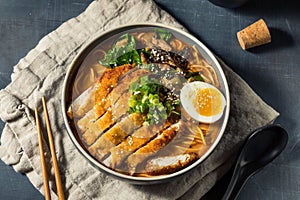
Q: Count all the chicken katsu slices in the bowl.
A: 7